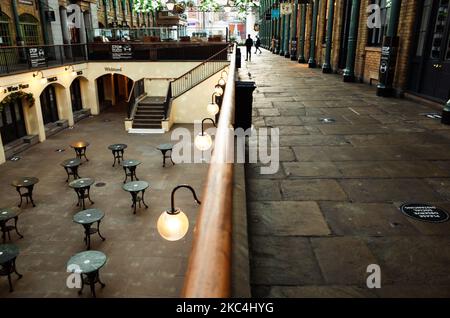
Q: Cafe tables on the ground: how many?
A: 12